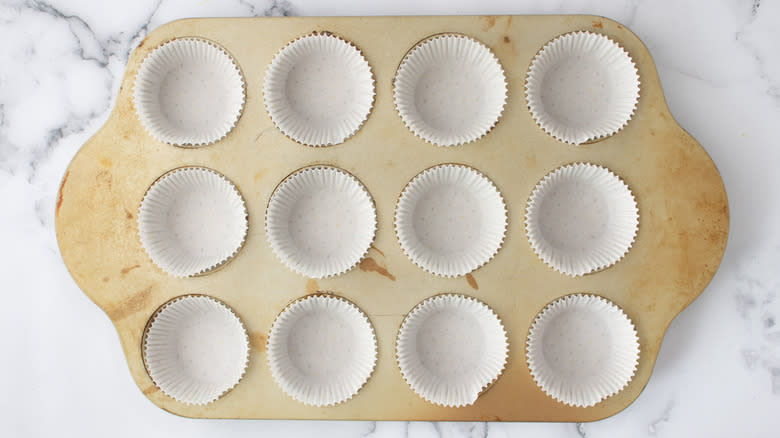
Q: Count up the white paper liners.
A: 12